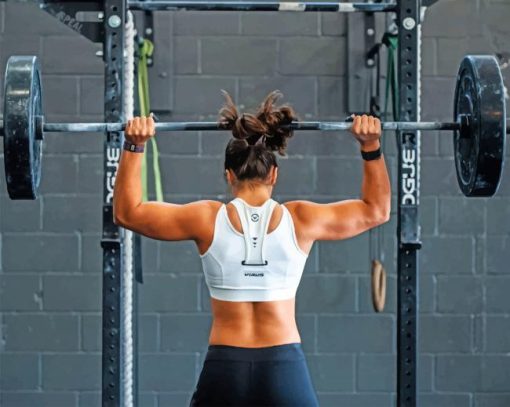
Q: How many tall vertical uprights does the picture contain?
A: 2